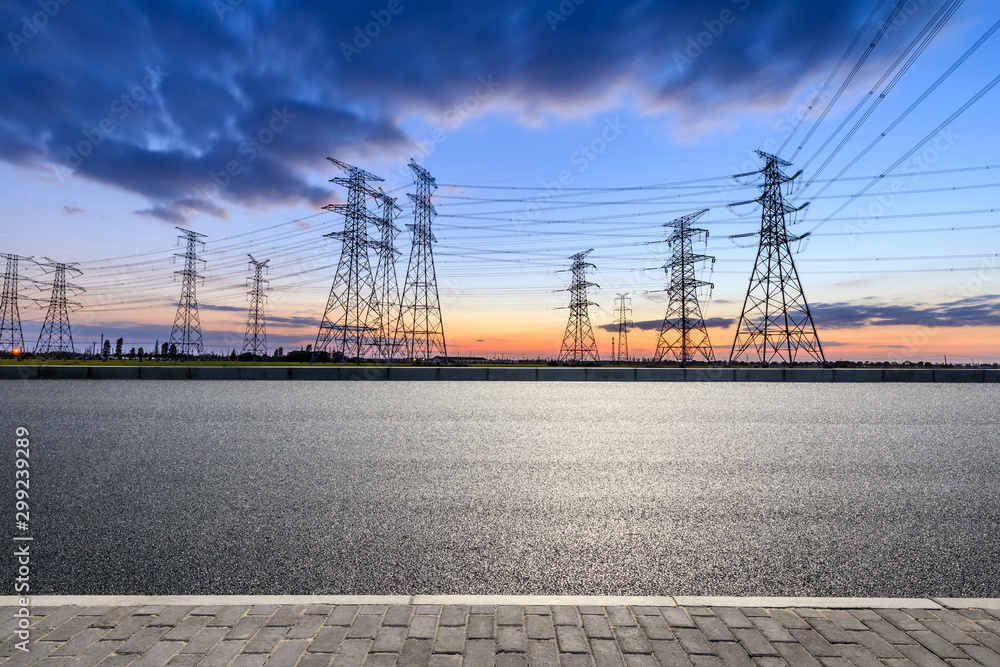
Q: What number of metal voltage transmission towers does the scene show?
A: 11